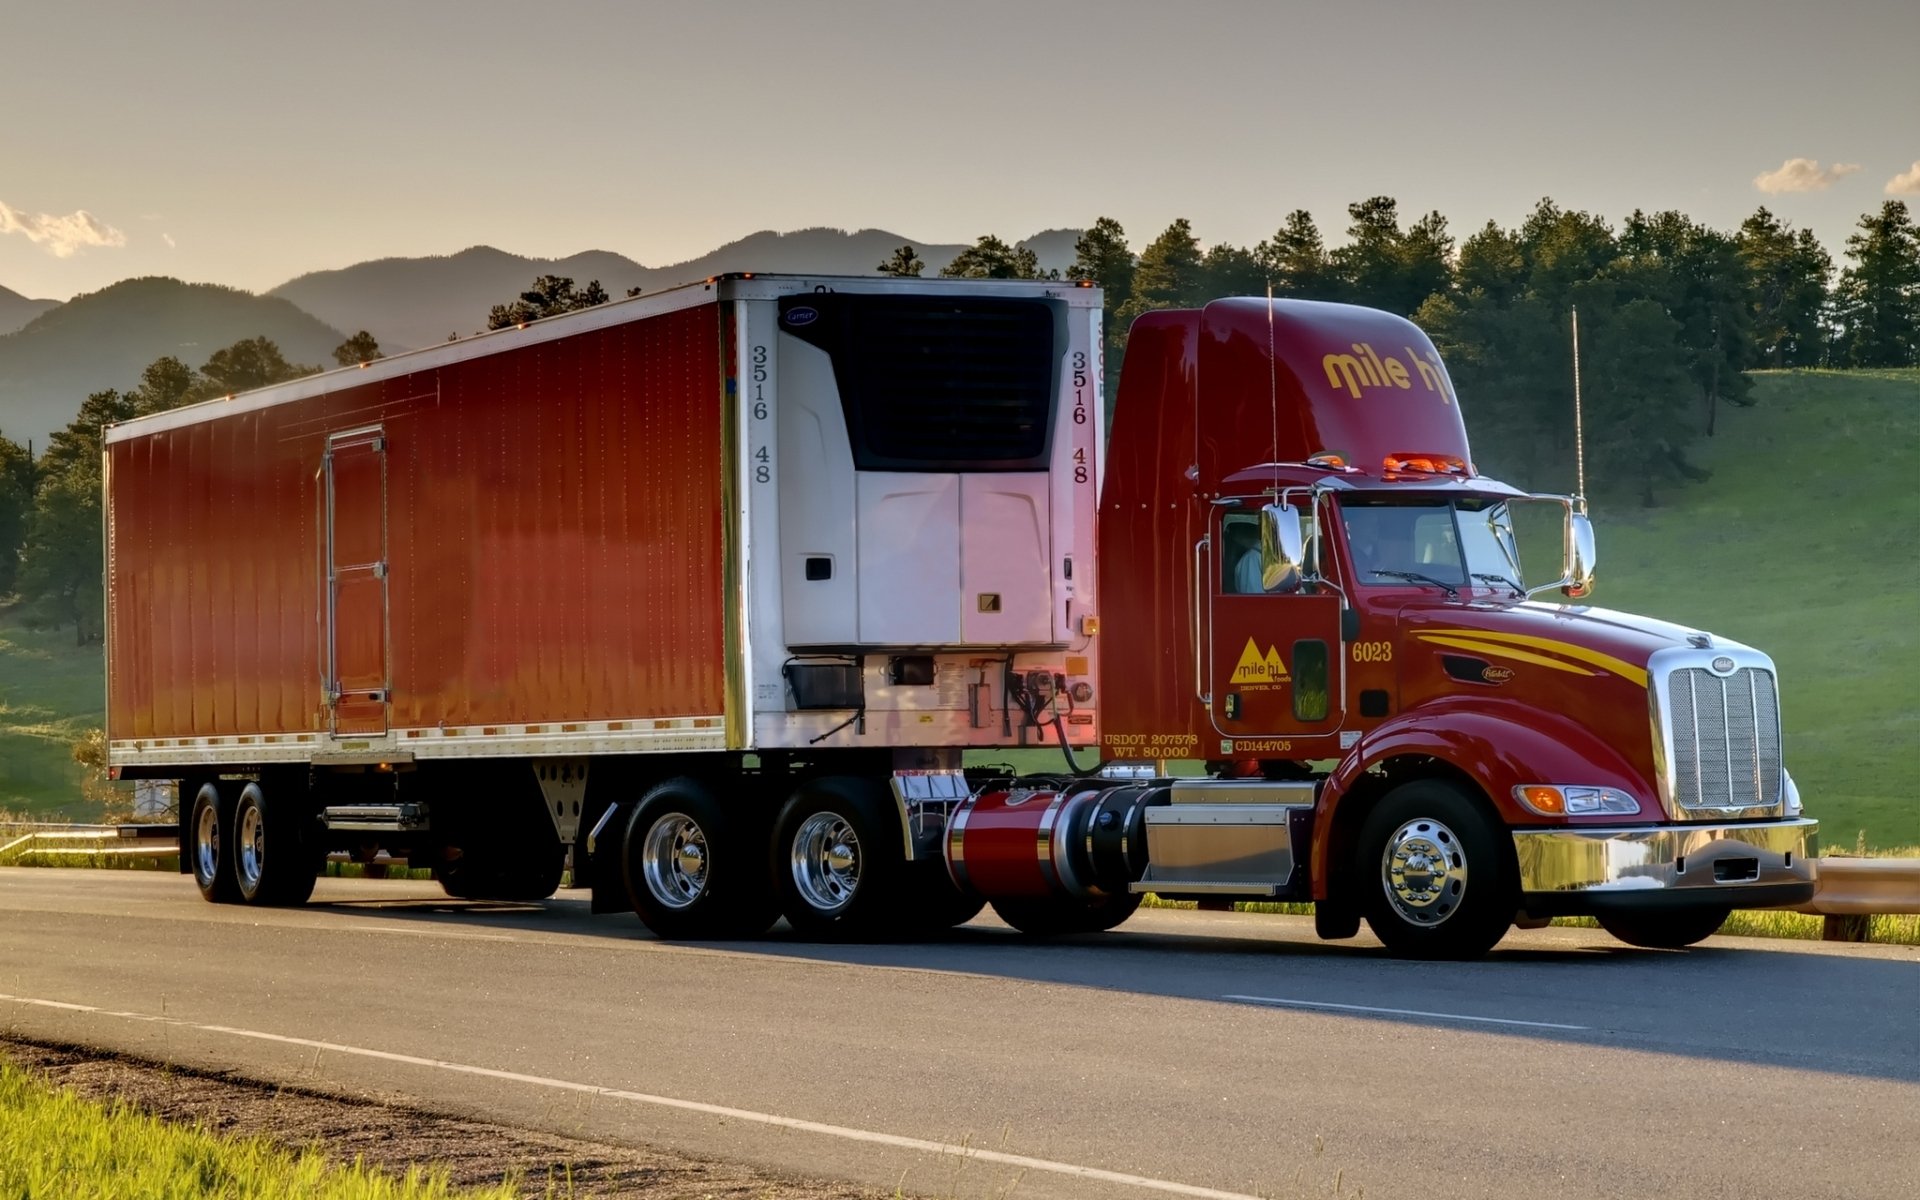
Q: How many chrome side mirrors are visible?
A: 2